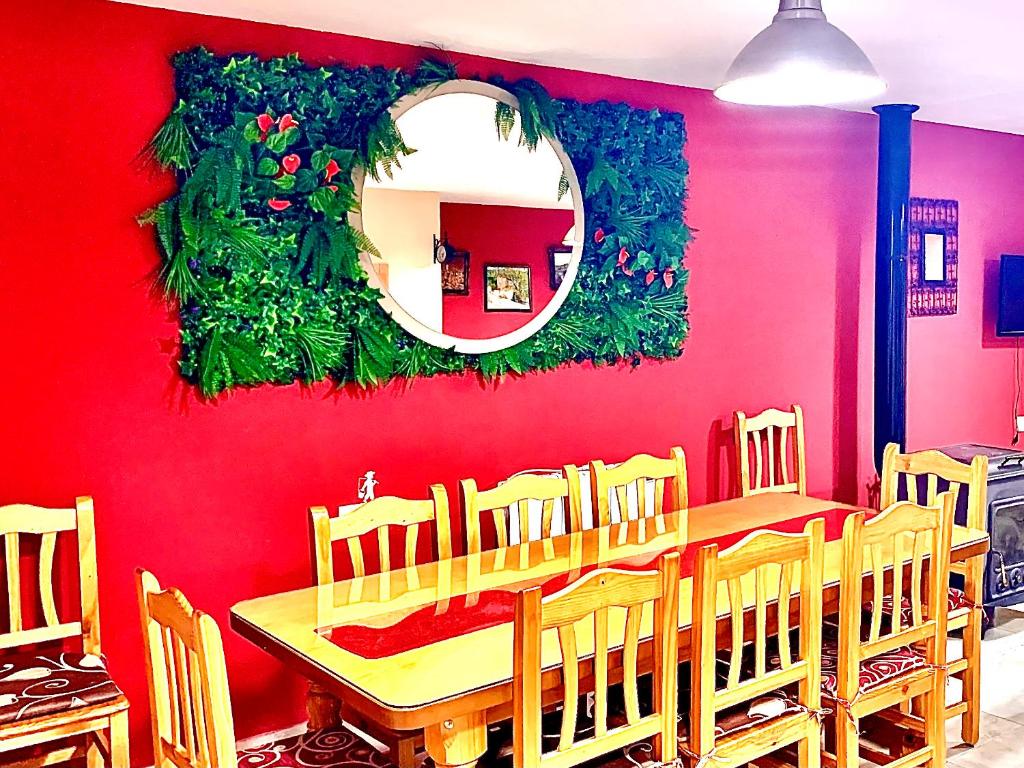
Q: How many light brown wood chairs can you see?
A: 10